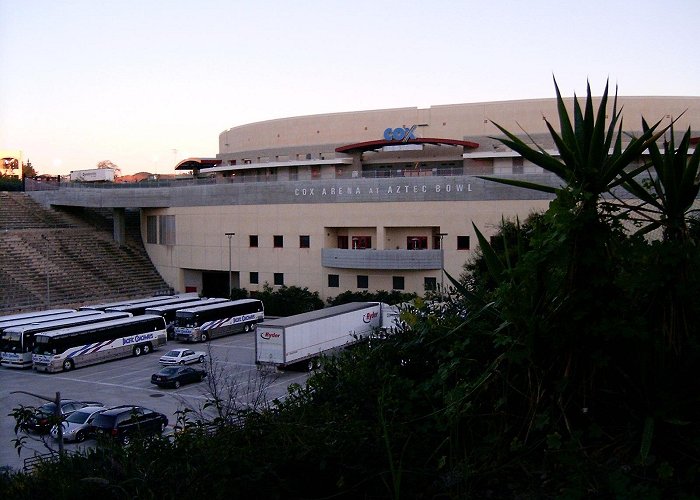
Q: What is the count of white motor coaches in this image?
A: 8